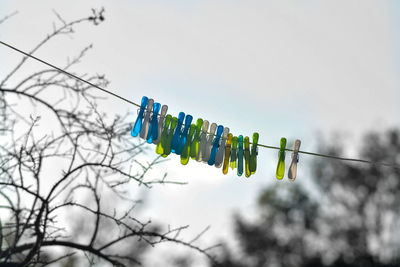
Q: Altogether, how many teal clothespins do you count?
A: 1